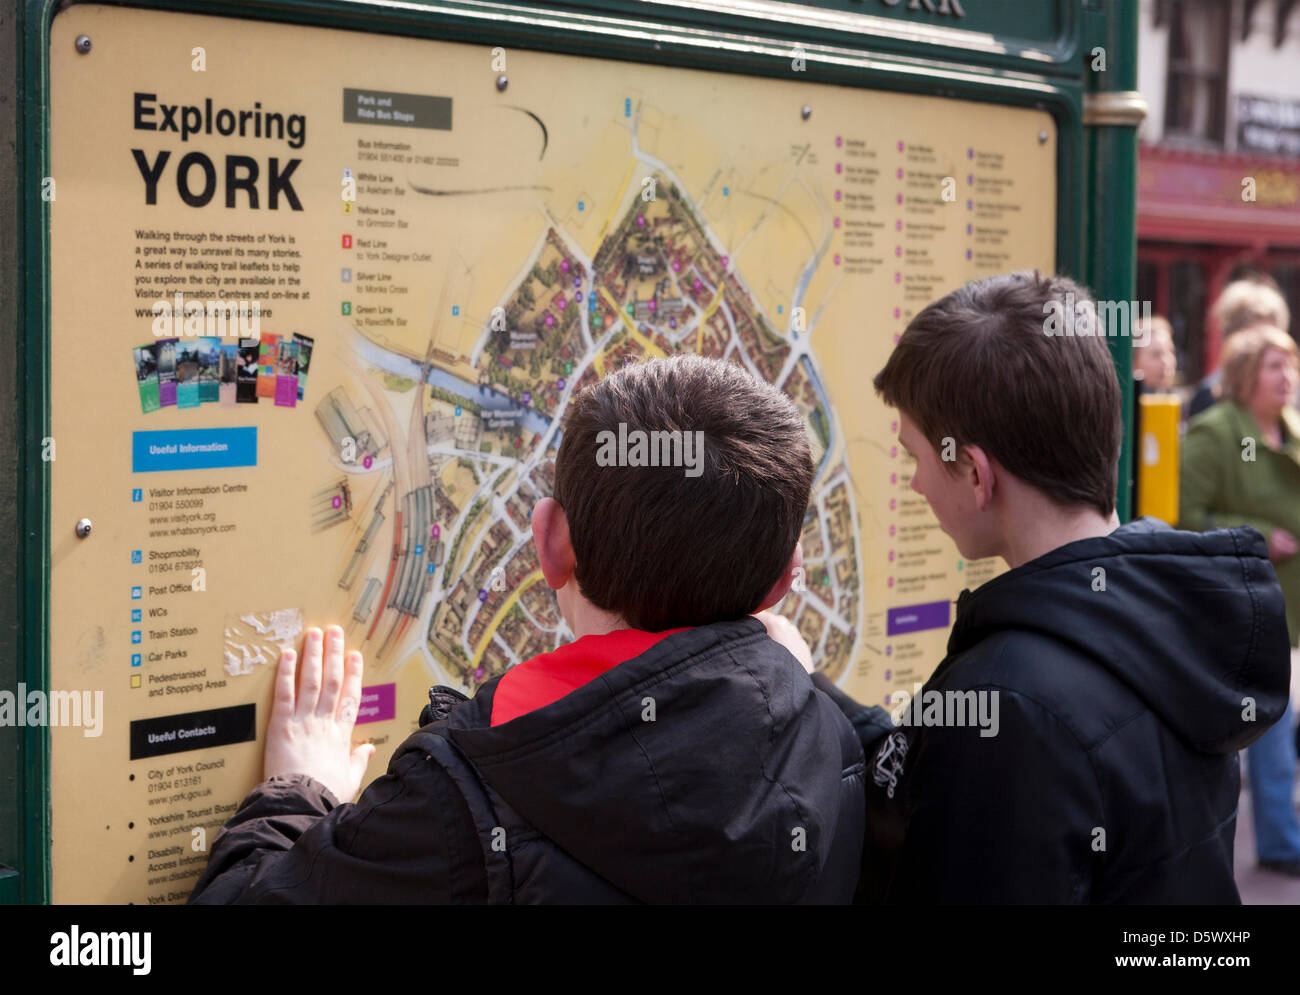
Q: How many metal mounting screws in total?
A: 5